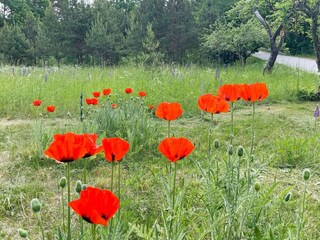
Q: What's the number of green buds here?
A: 11